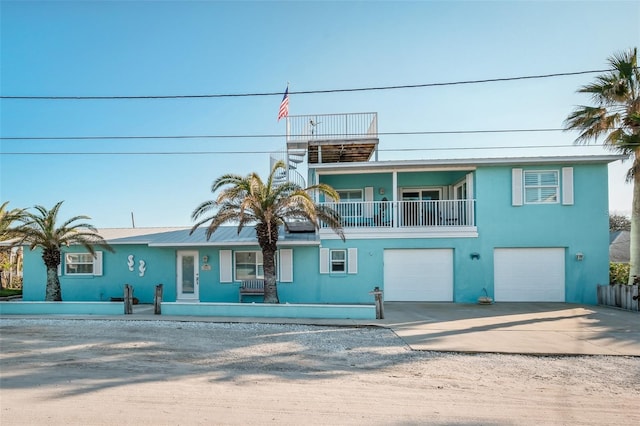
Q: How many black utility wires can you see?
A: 3